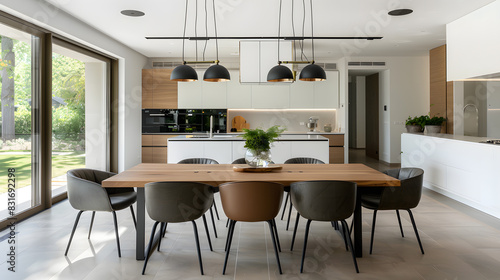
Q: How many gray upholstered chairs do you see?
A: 7